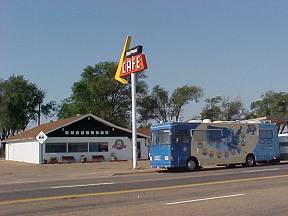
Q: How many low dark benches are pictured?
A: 2